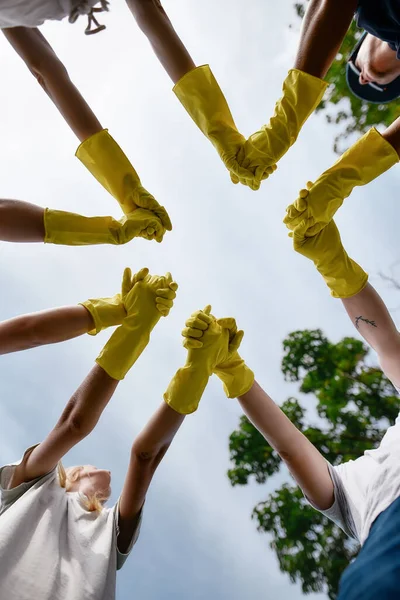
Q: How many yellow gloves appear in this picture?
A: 10